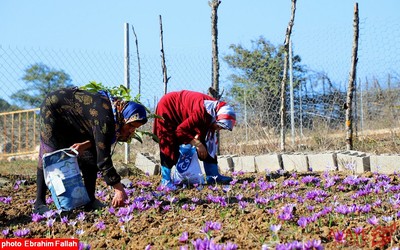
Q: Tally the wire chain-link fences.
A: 1